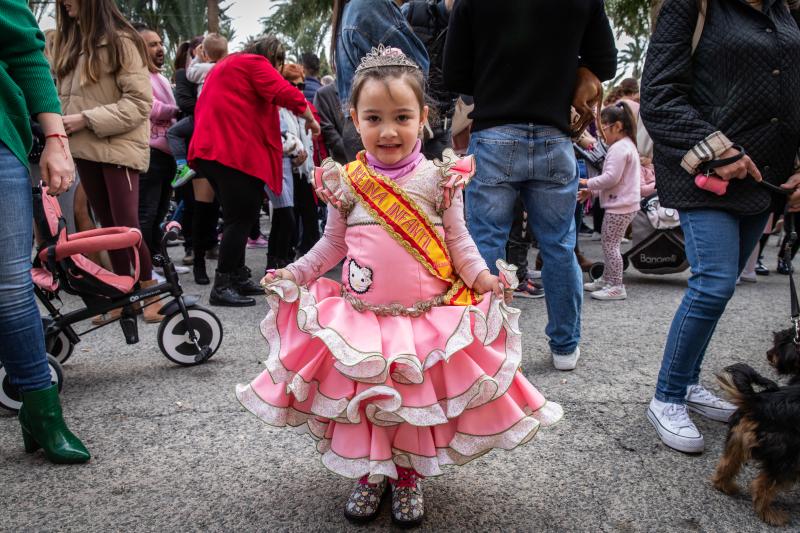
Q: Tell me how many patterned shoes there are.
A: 2